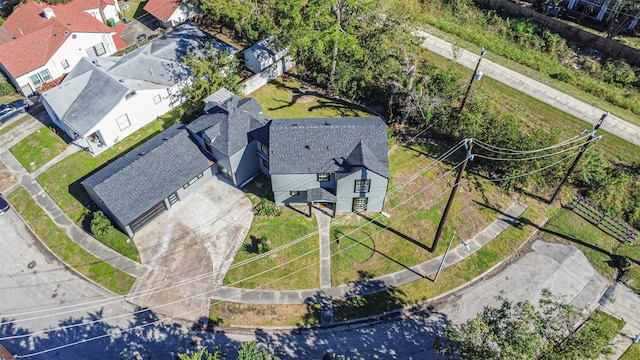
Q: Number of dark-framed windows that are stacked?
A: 2